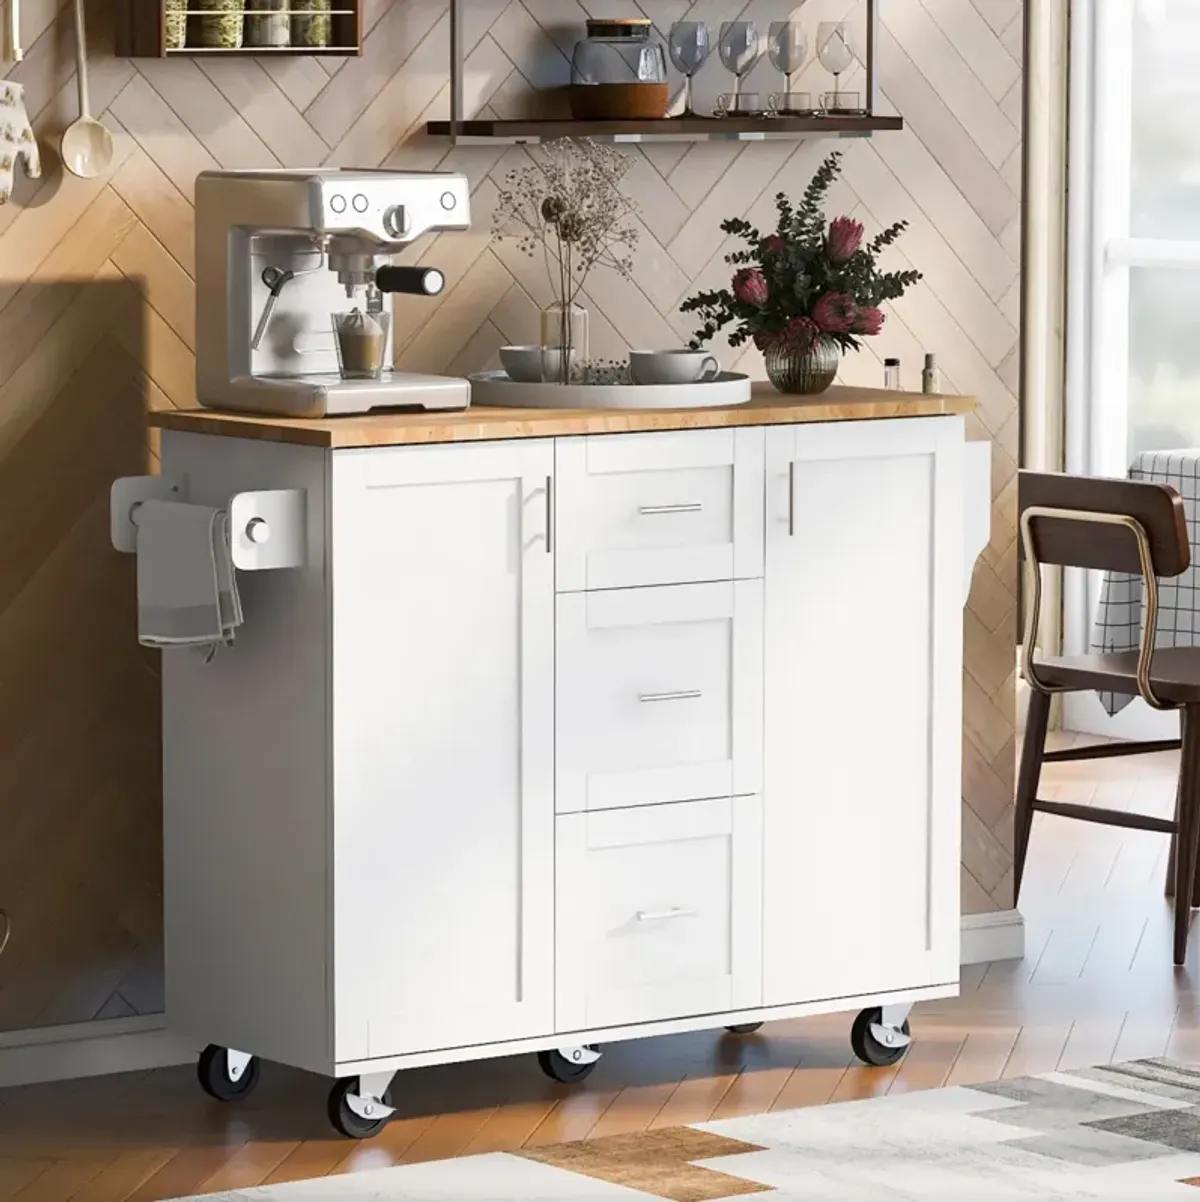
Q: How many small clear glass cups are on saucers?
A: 3